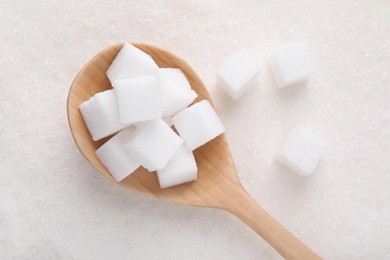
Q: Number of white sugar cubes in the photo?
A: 11